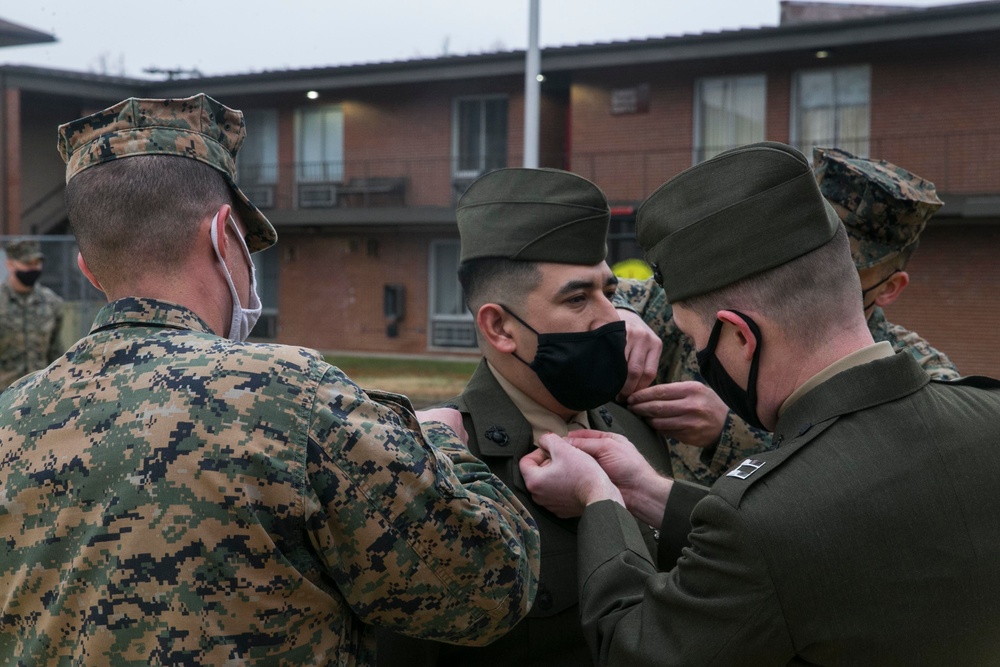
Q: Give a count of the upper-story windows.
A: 5